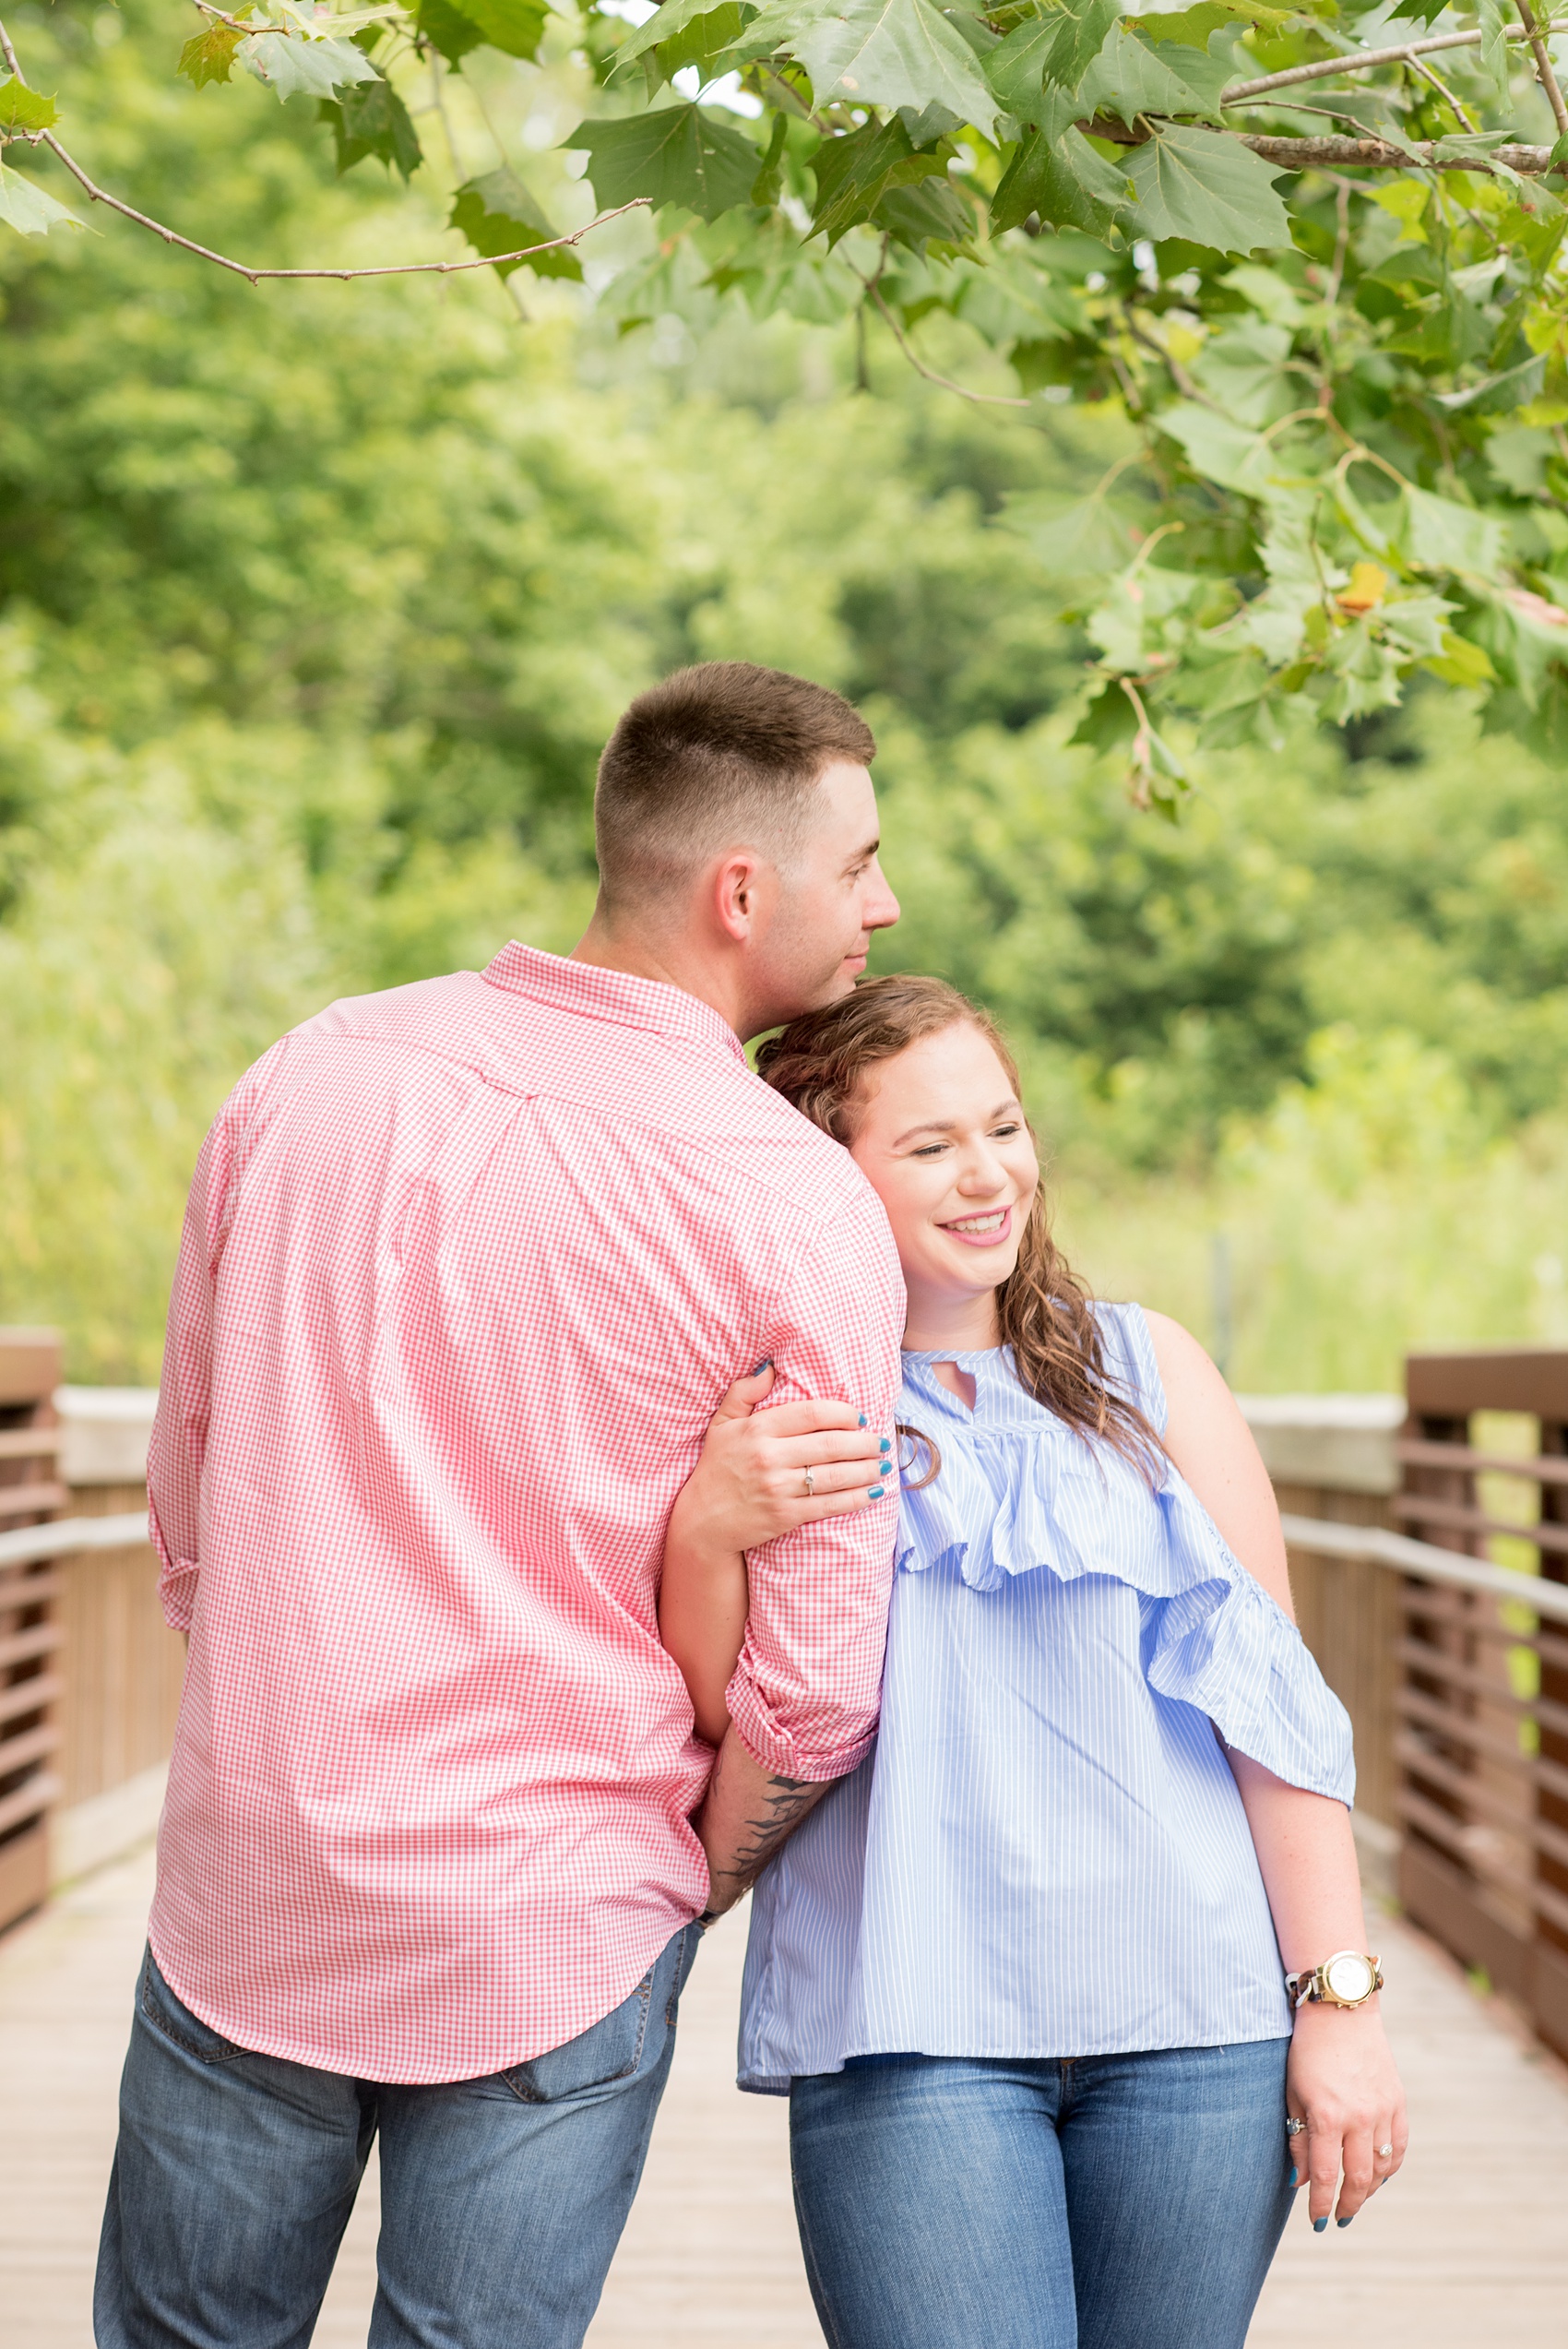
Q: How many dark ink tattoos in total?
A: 1